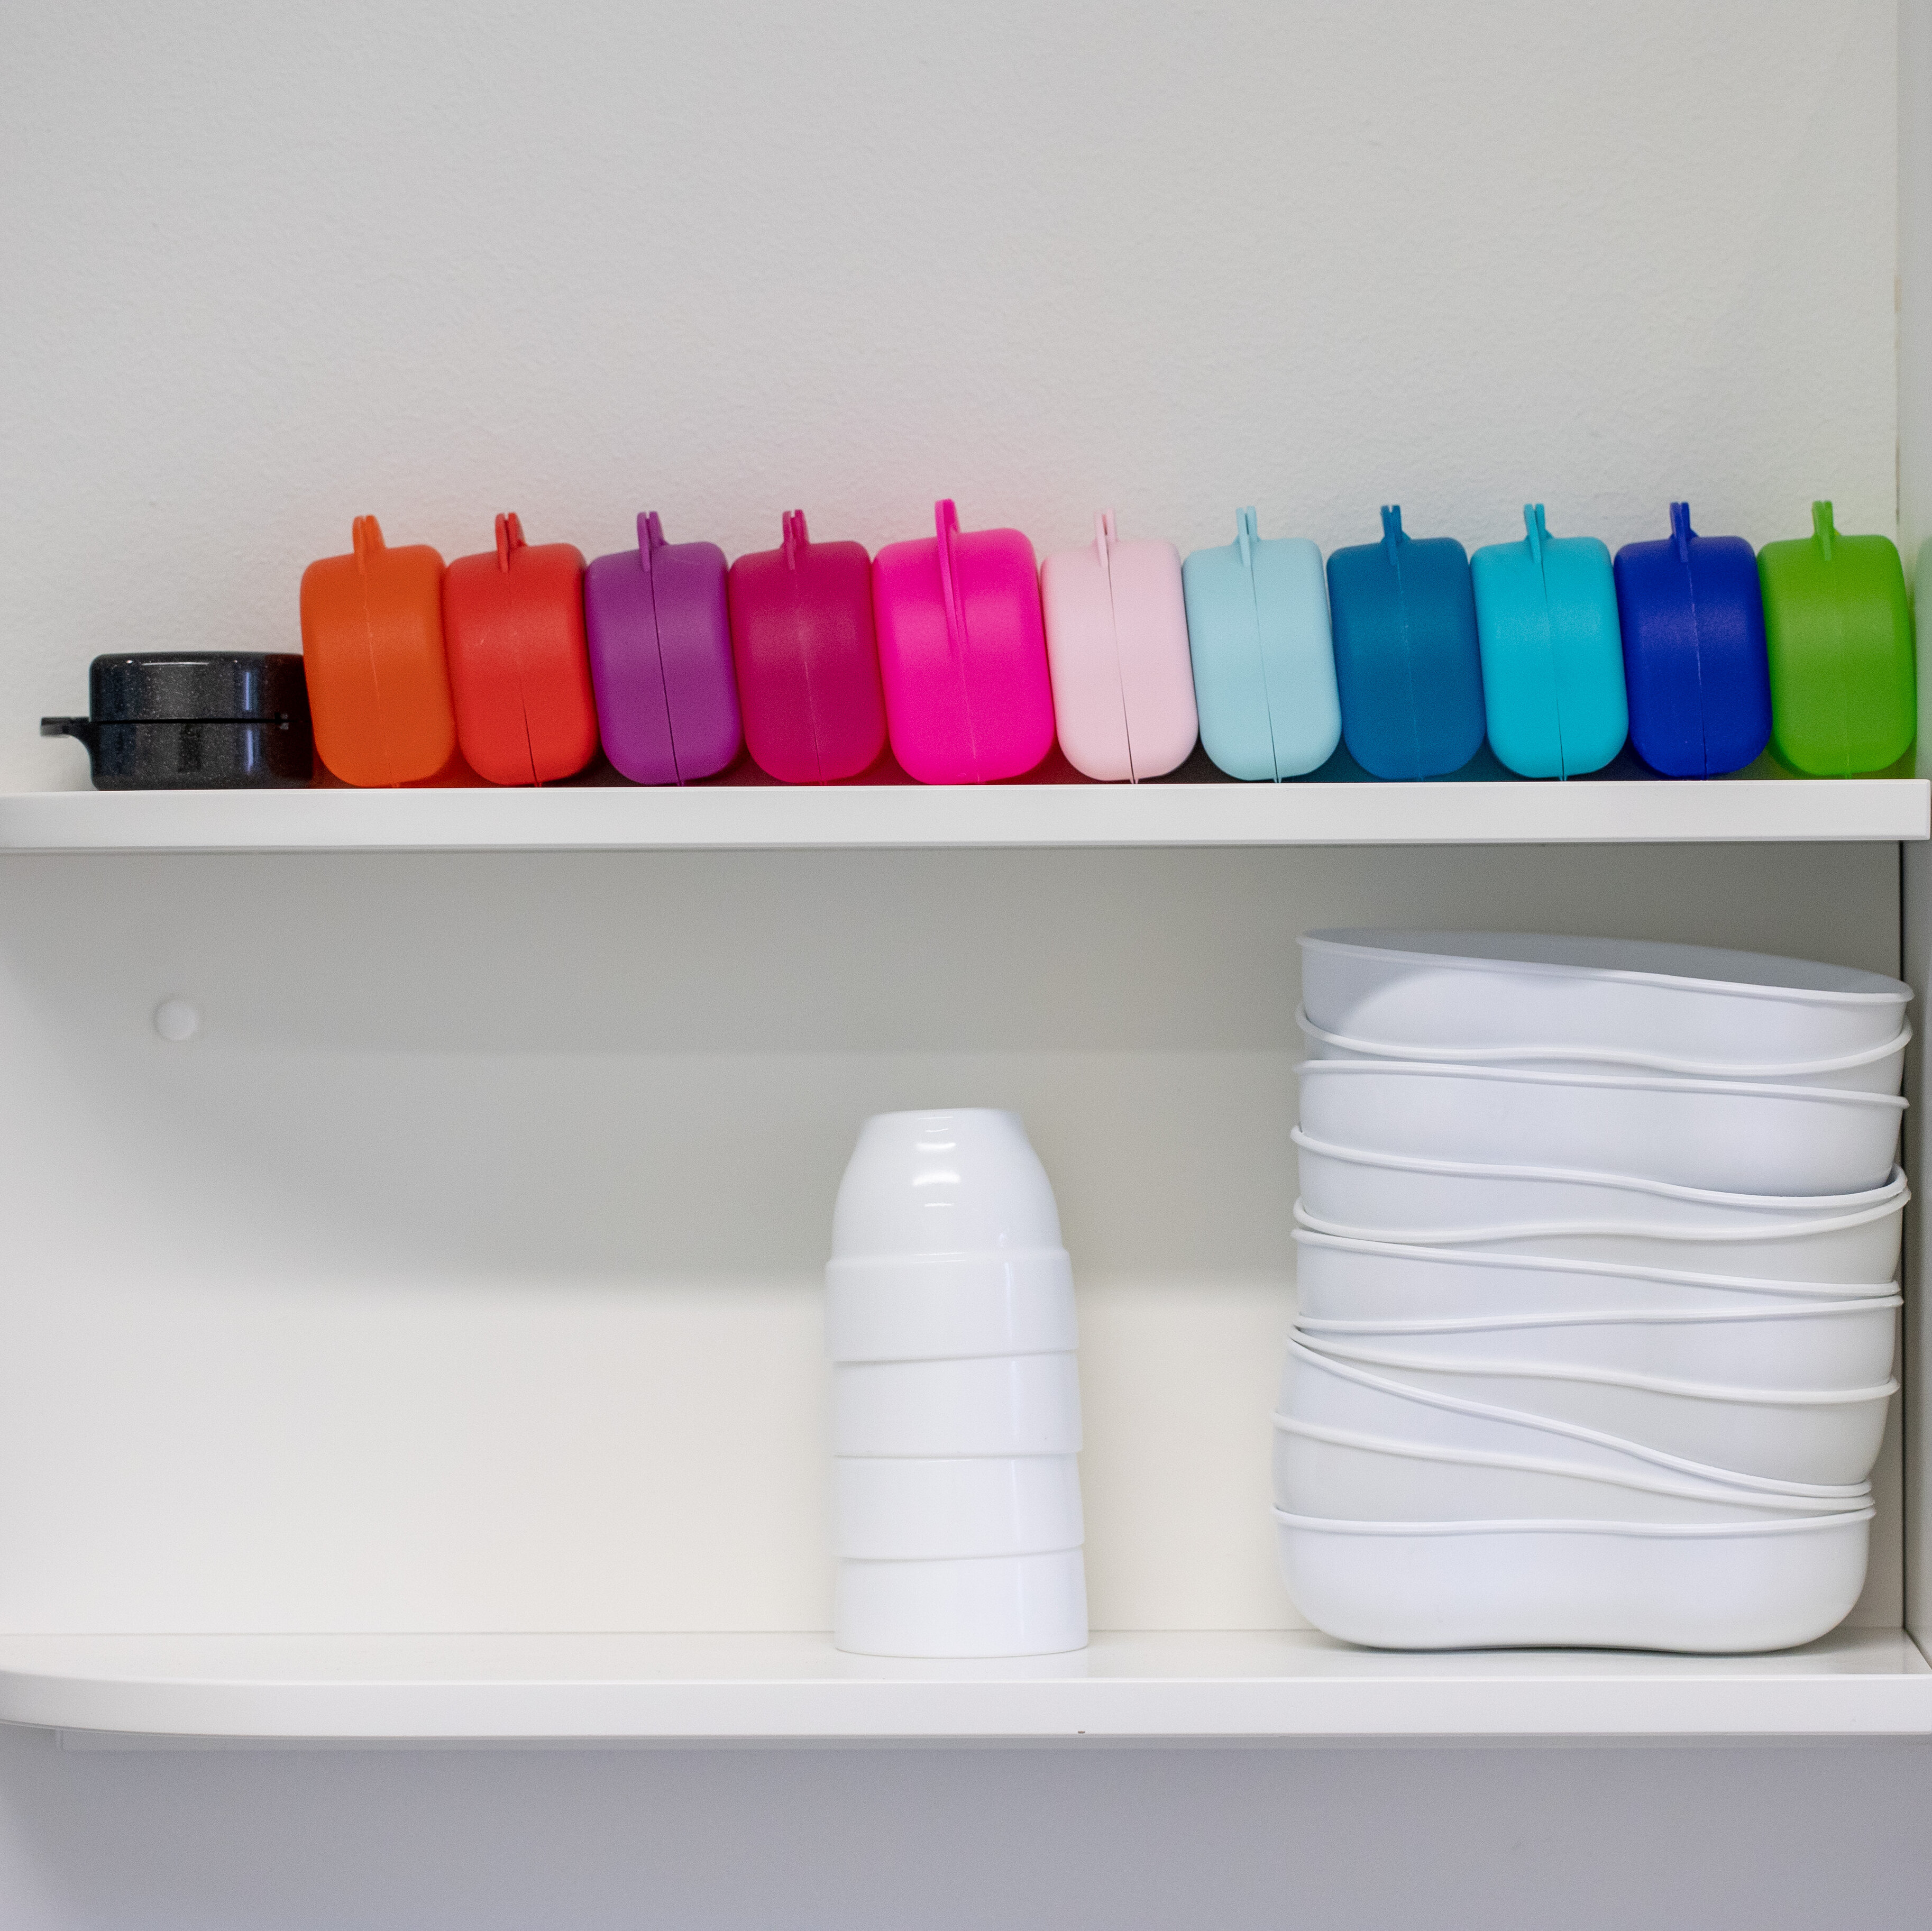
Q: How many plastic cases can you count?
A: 12